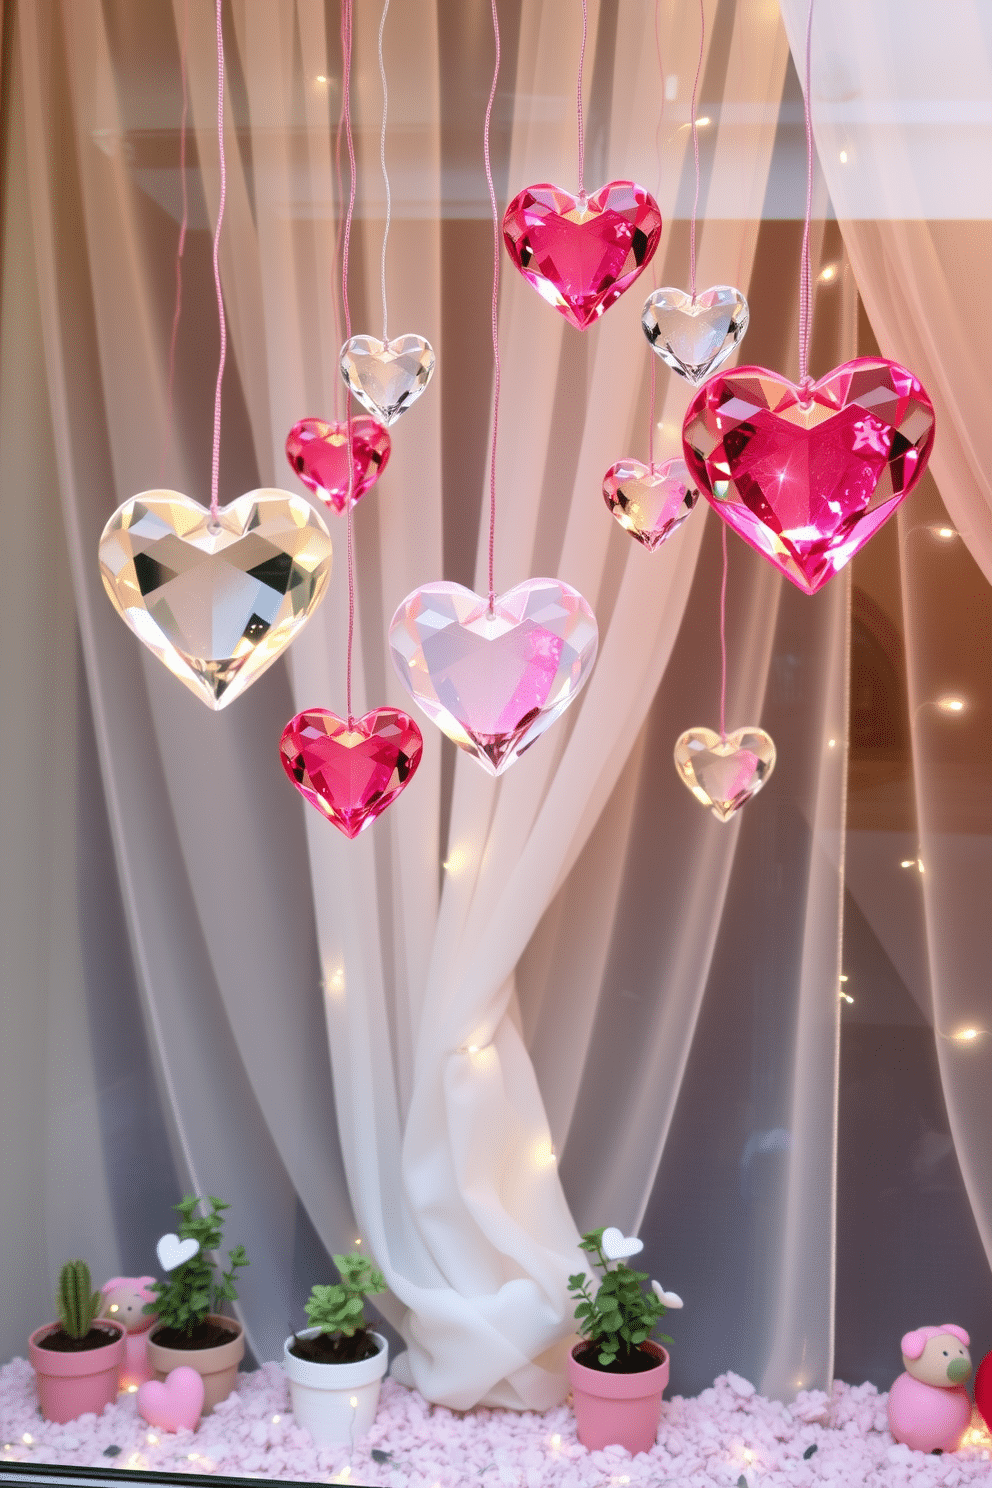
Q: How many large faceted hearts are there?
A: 3